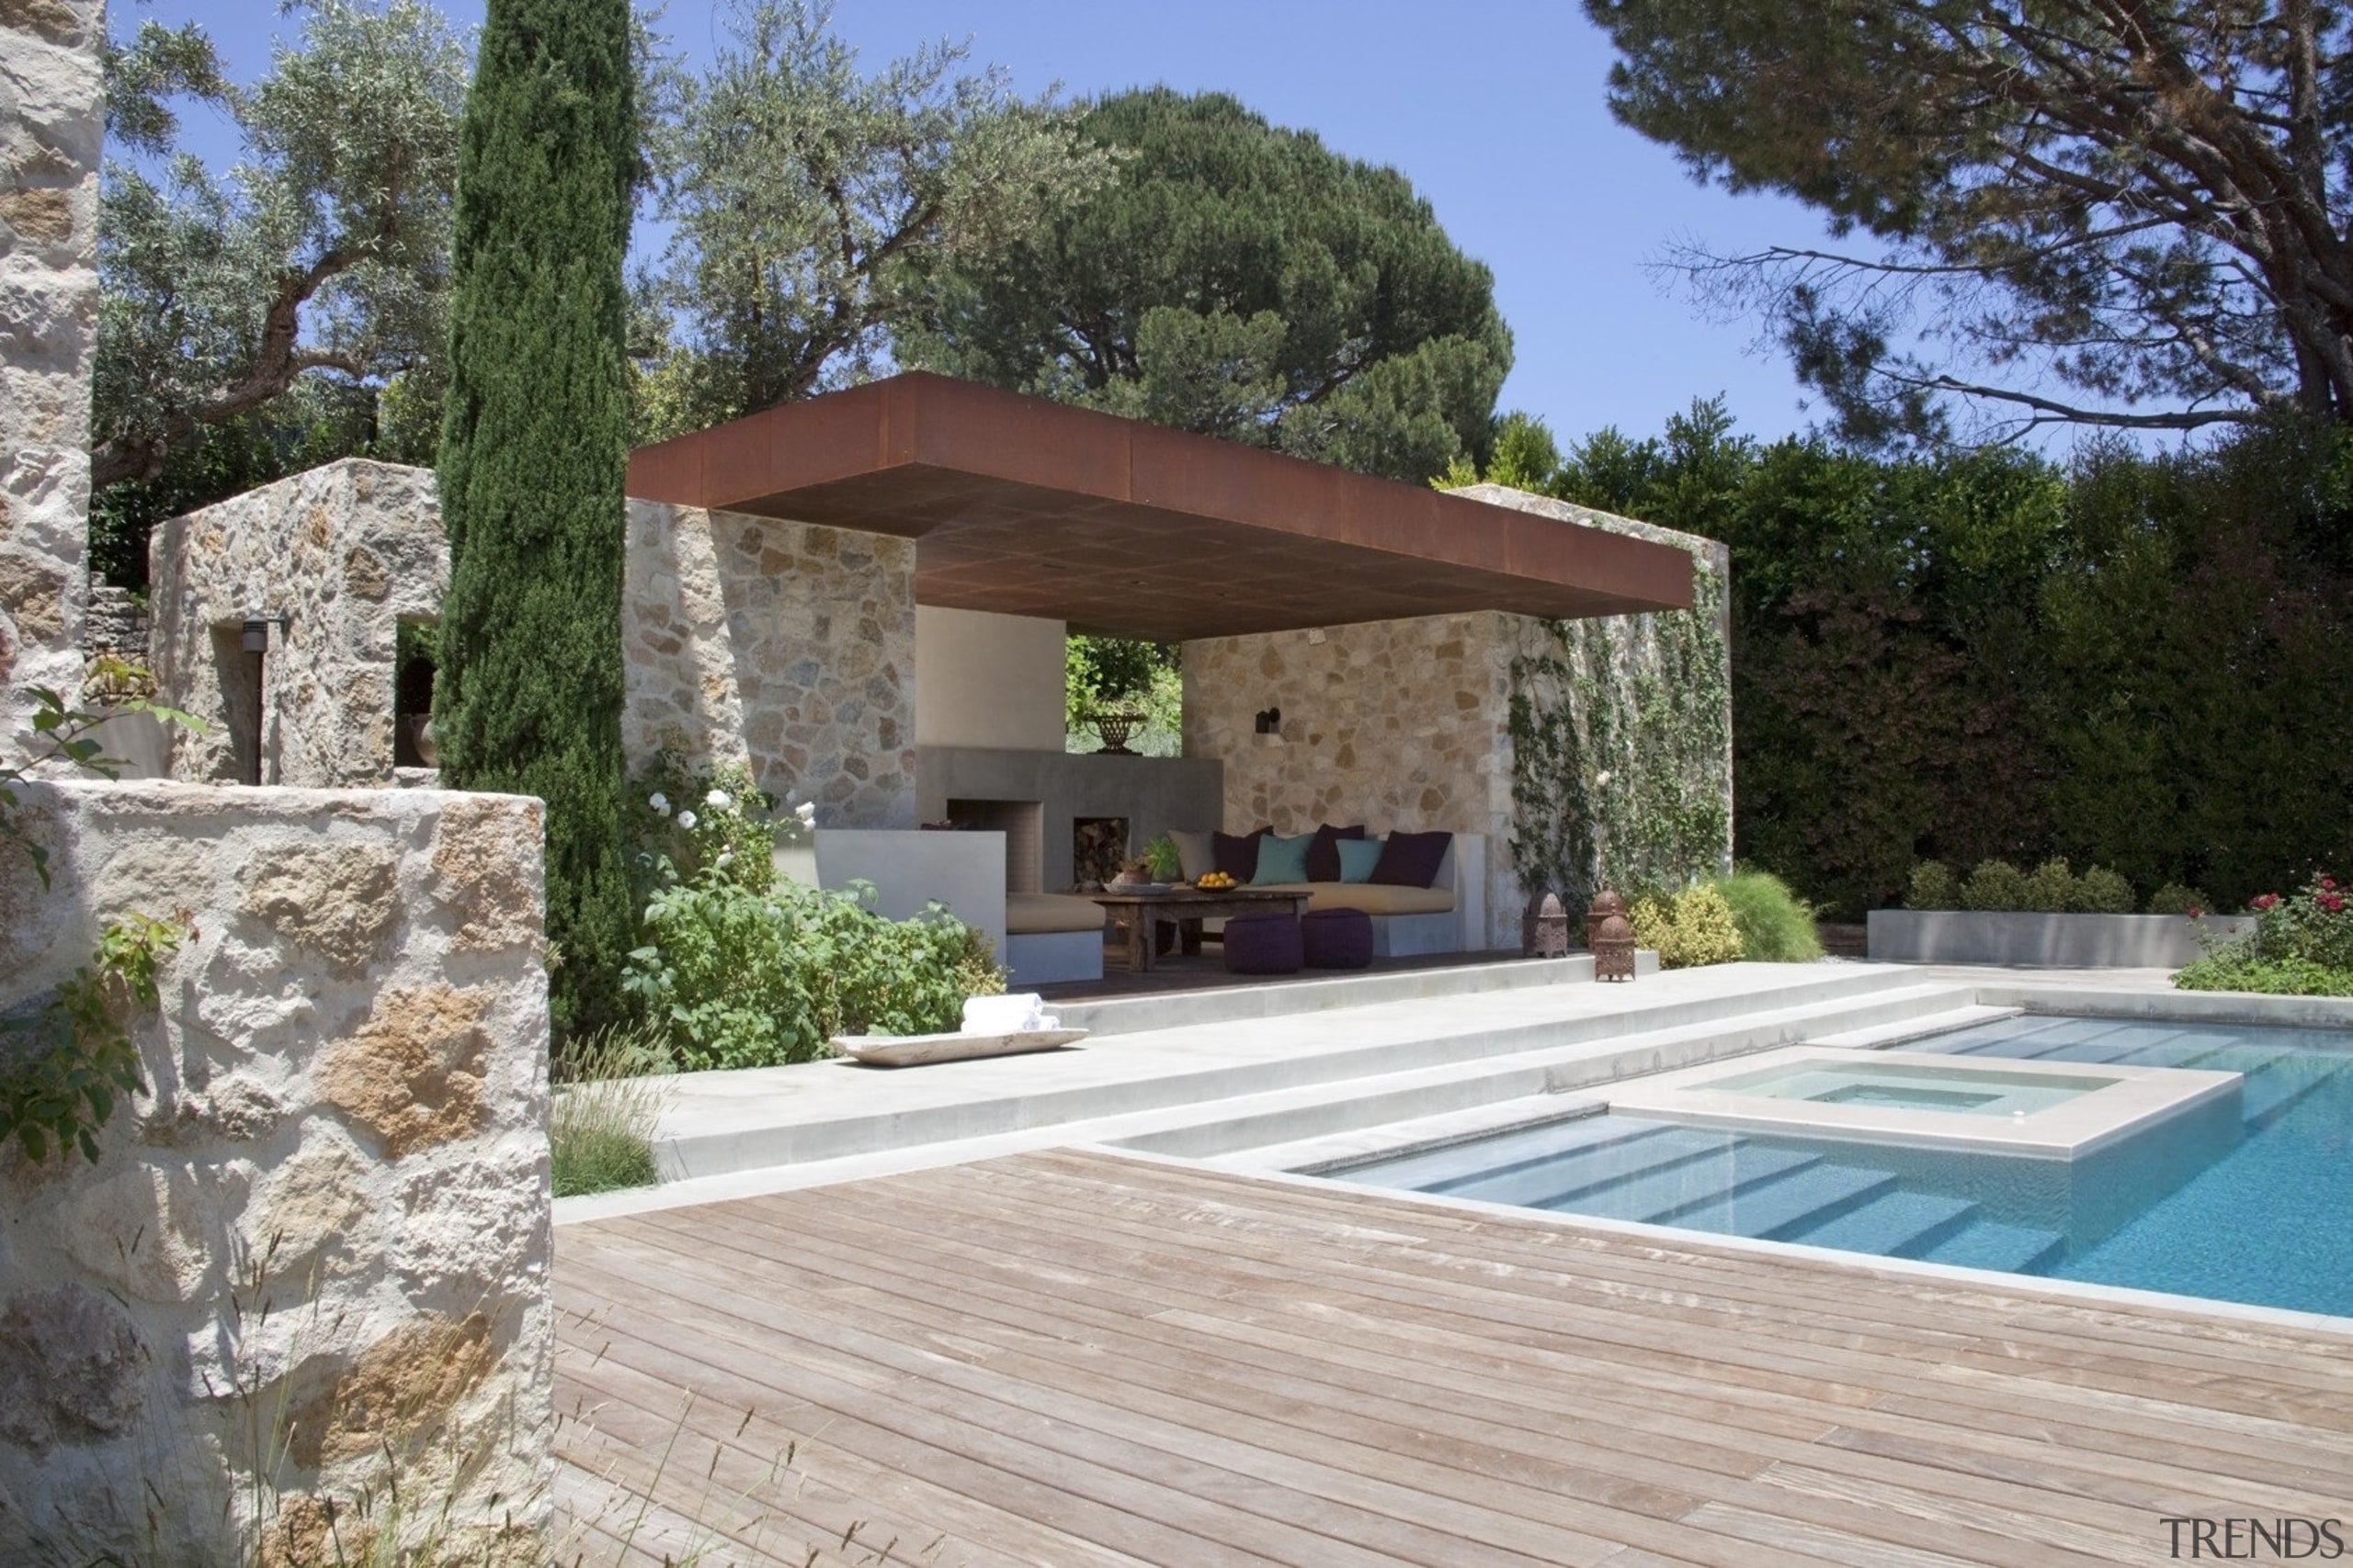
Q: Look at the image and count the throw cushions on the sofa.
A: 6